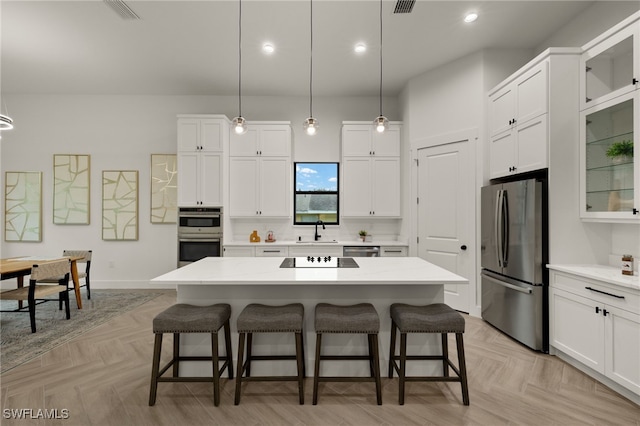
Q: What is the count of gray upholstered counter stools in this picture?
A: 4